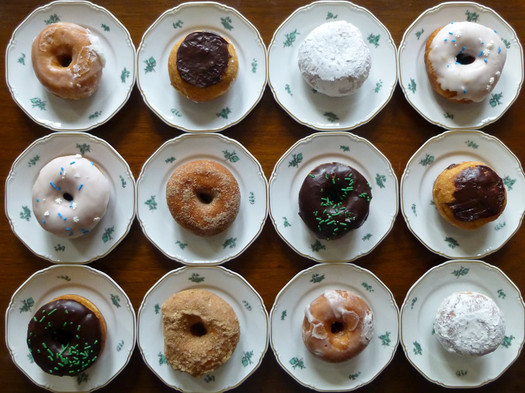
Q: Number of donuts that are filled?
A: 4